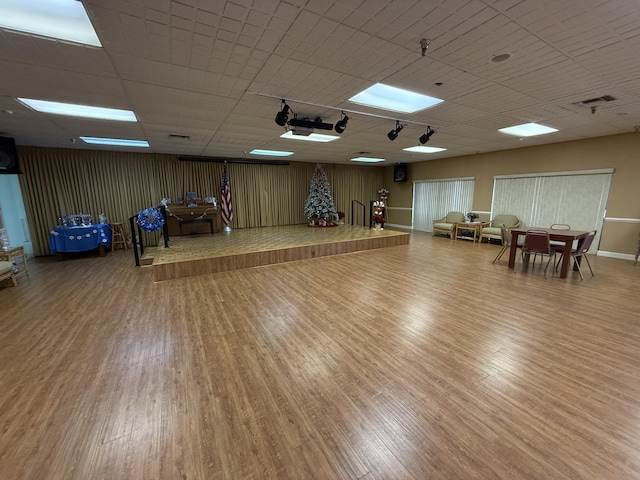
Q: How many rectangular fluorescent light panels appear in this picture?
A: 9